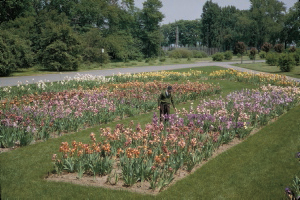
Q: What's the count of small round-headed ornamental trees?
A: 5